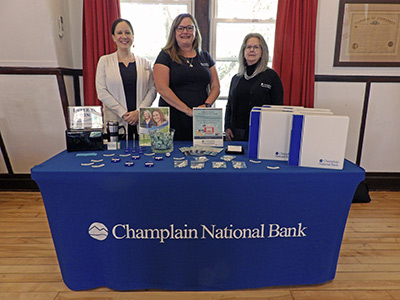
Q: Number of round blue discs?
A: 5